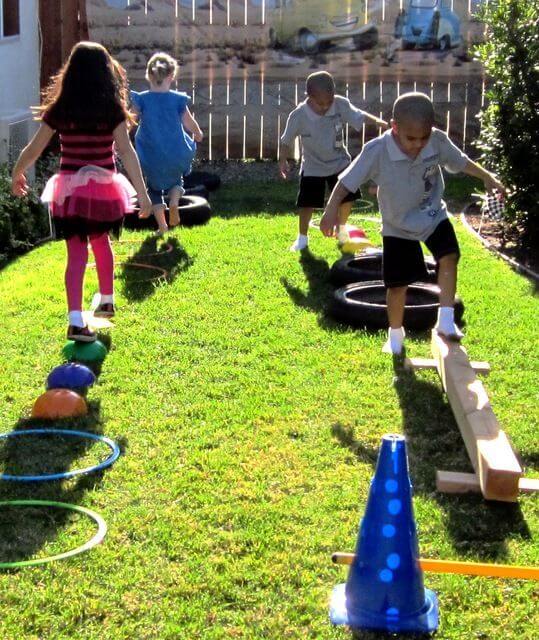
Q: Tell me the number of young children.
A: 4